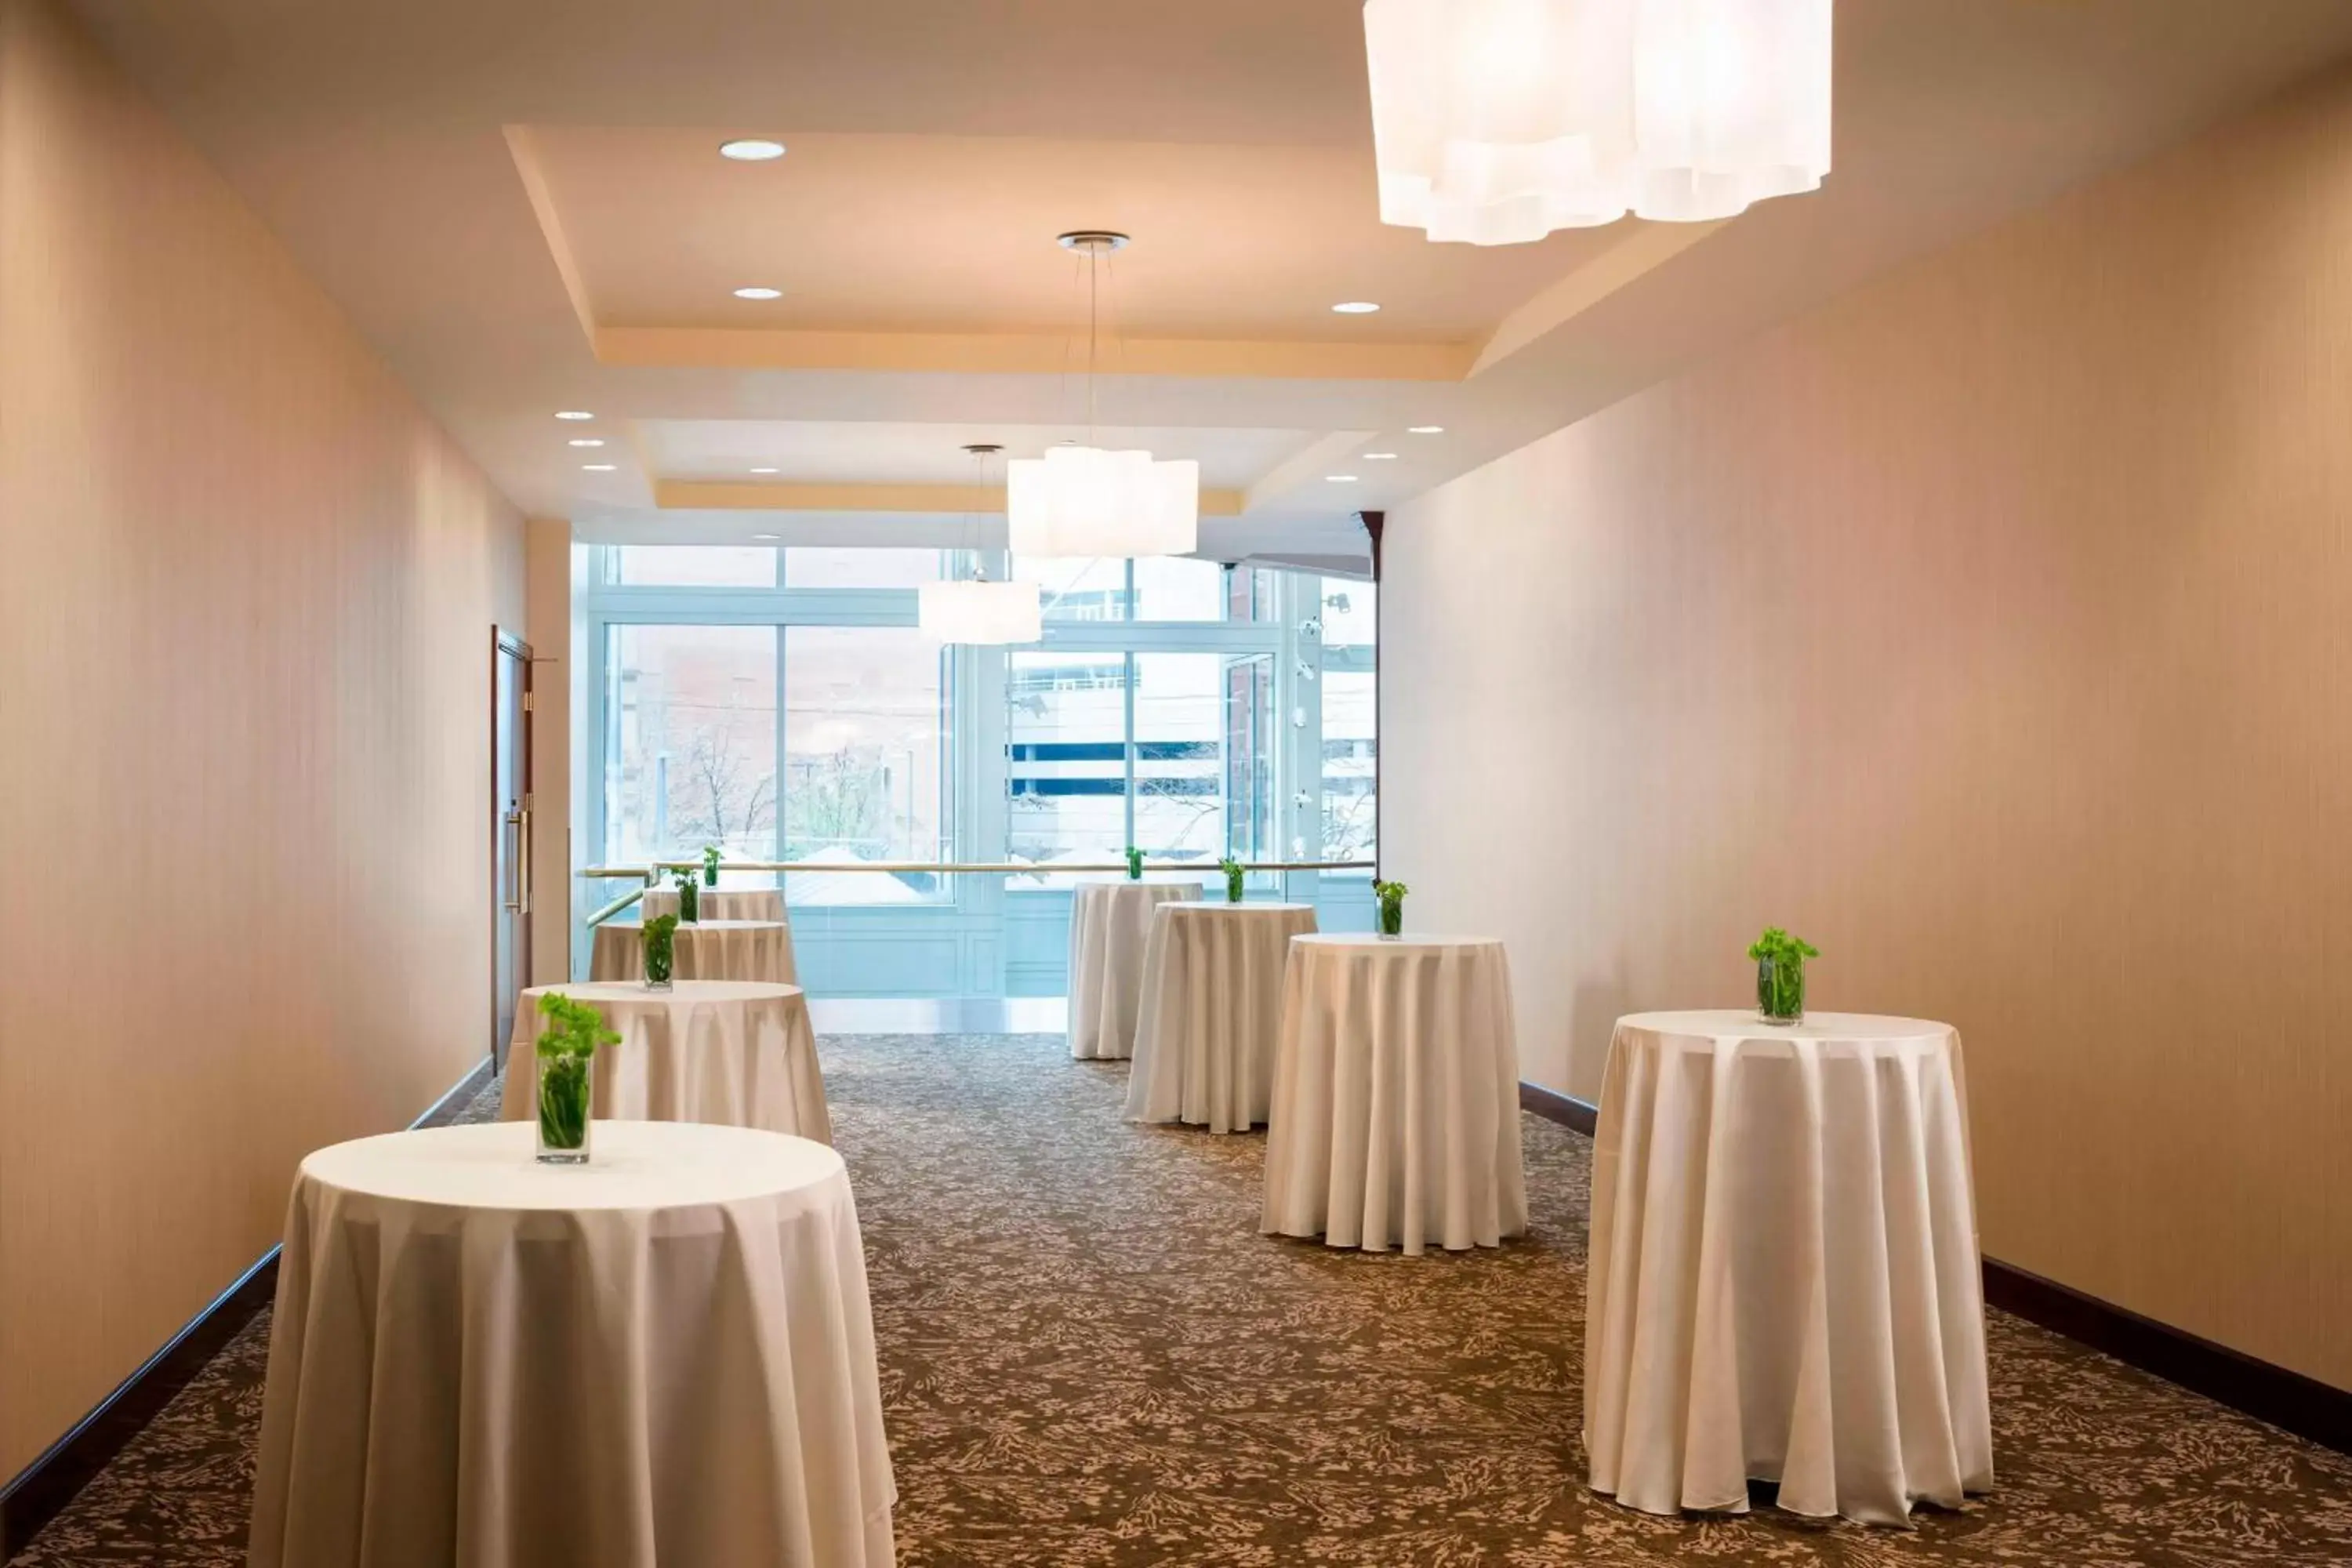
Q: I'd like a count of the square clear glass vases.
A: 8